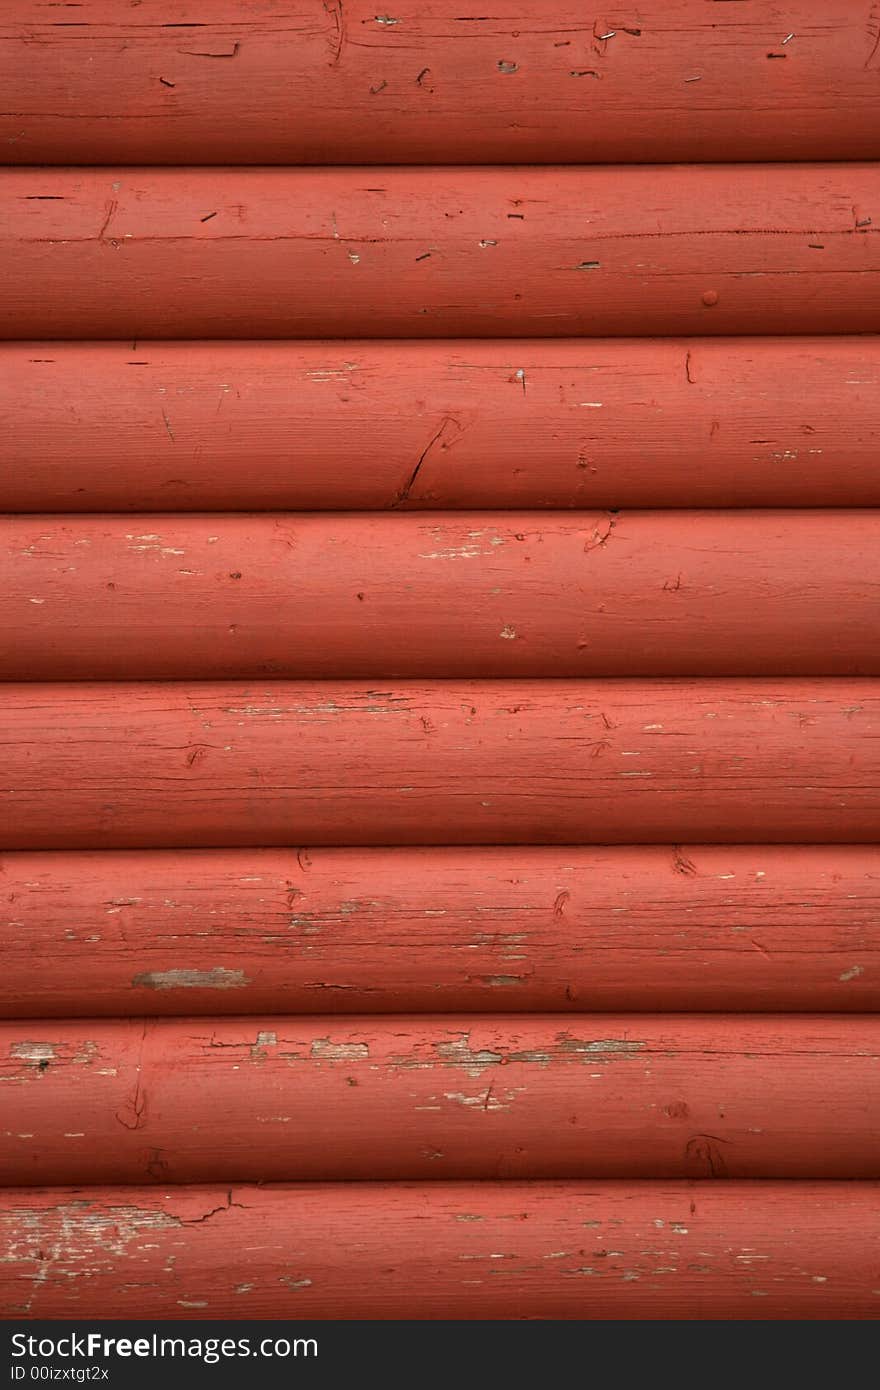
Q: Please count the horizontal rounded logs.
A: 8